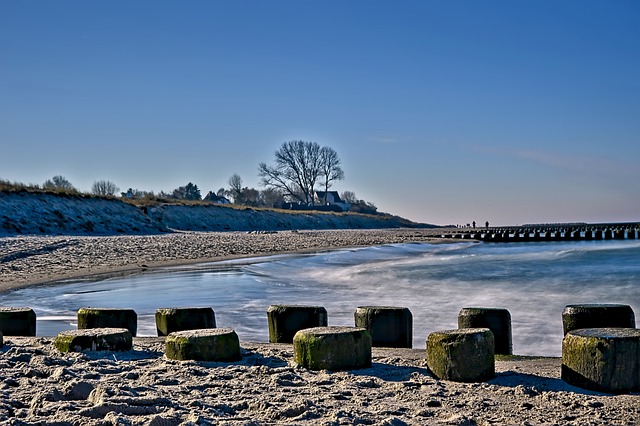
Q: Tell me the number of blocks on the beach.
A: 12